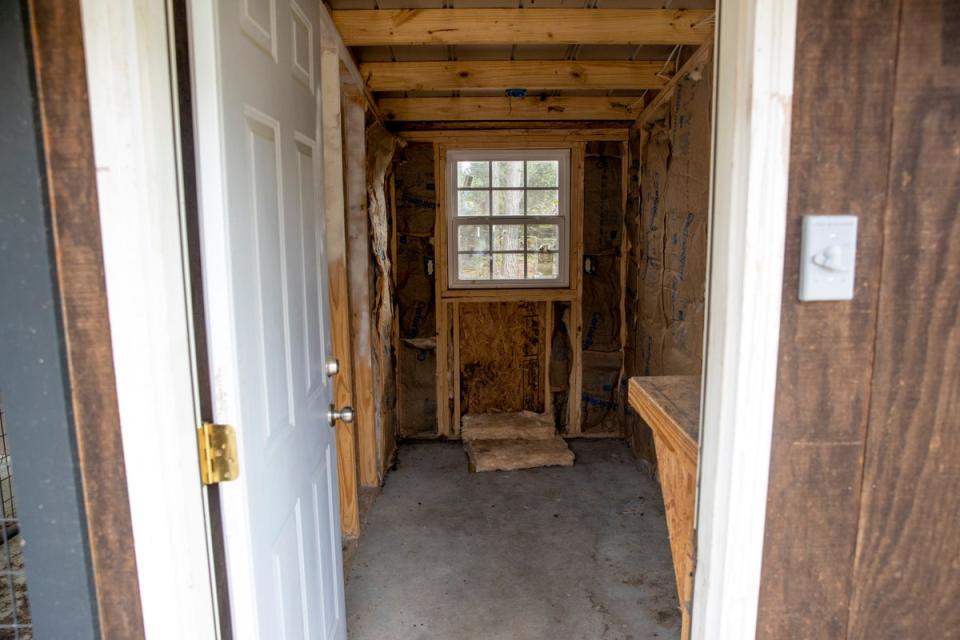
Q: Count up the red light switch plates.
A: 0